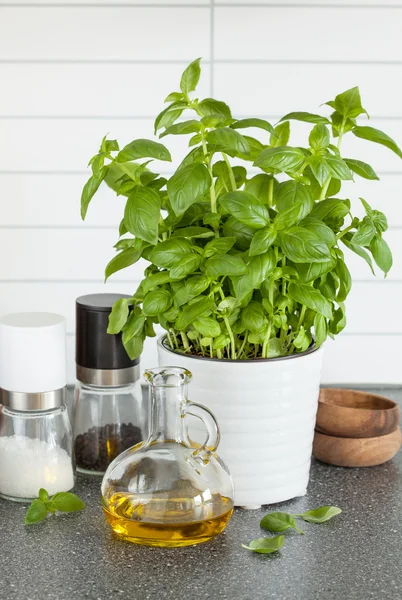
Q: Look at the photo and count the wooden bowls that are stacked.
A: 2